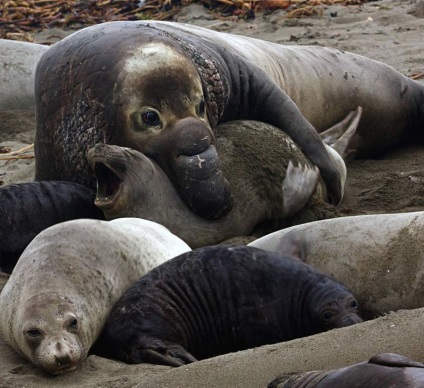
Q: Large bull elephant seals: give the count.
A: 1